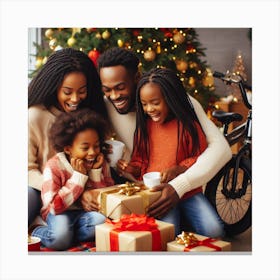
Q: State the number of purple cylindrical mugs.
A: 0